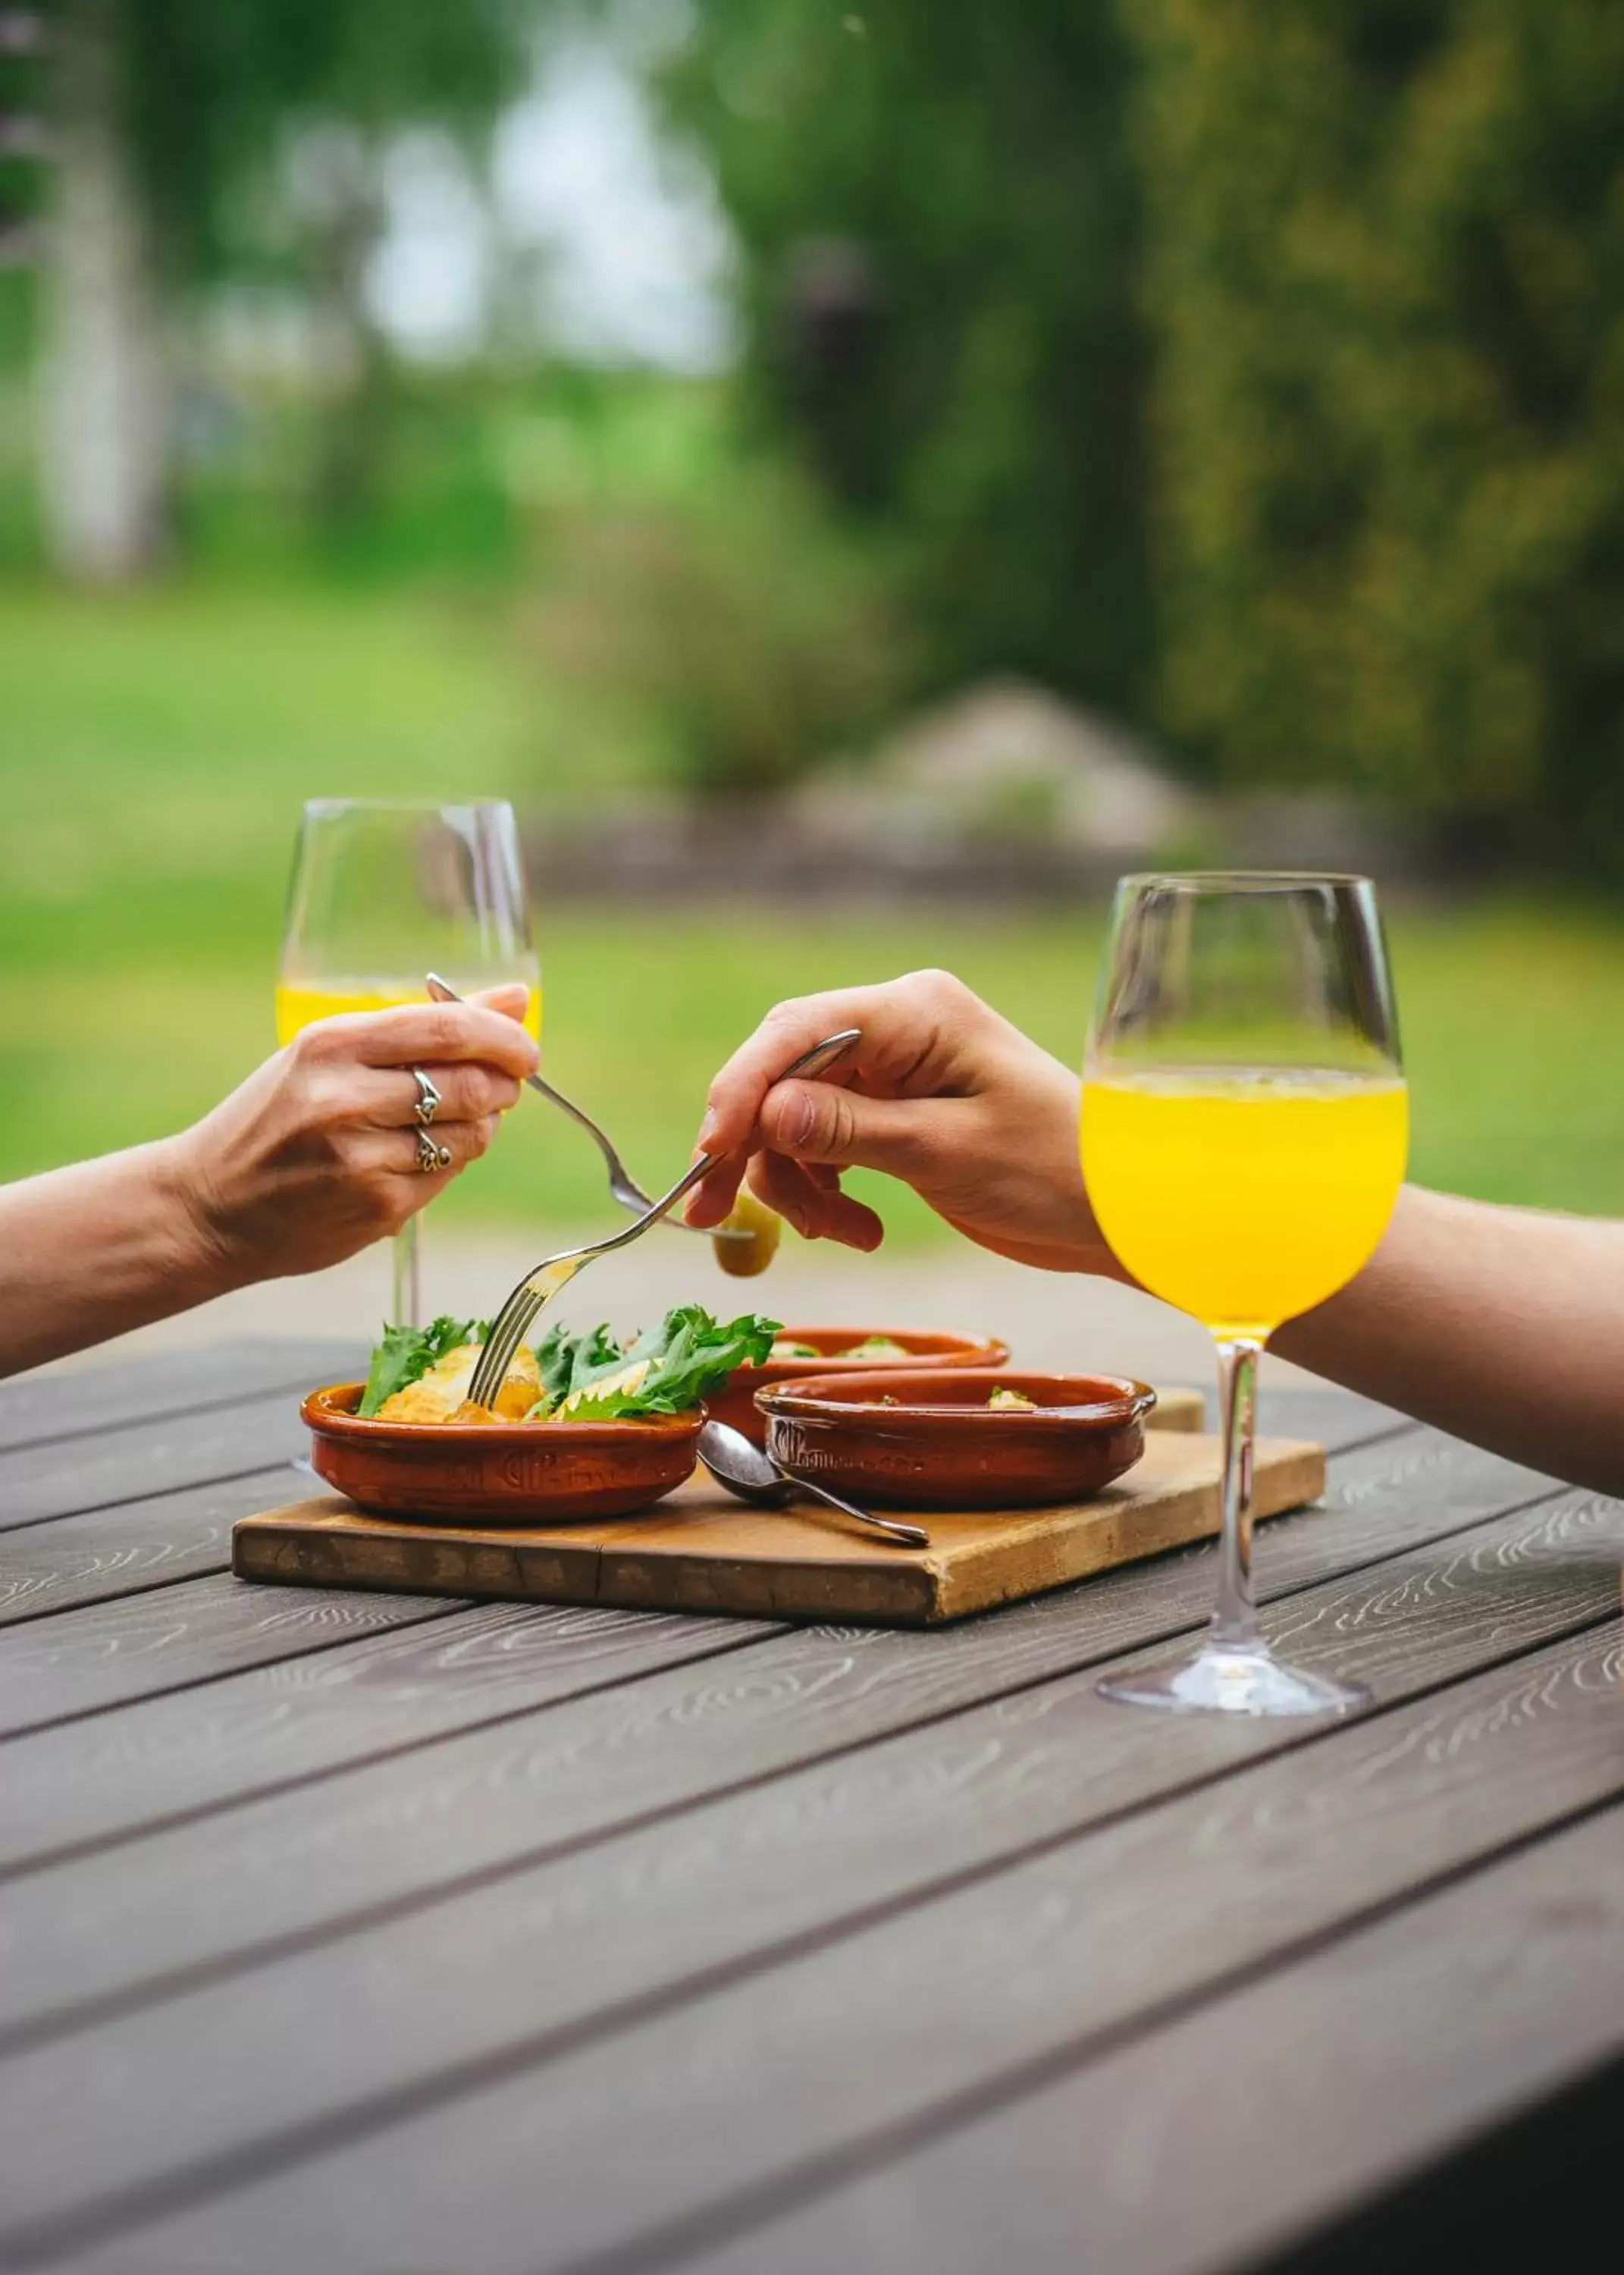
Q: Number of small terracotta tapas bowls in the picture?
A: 3